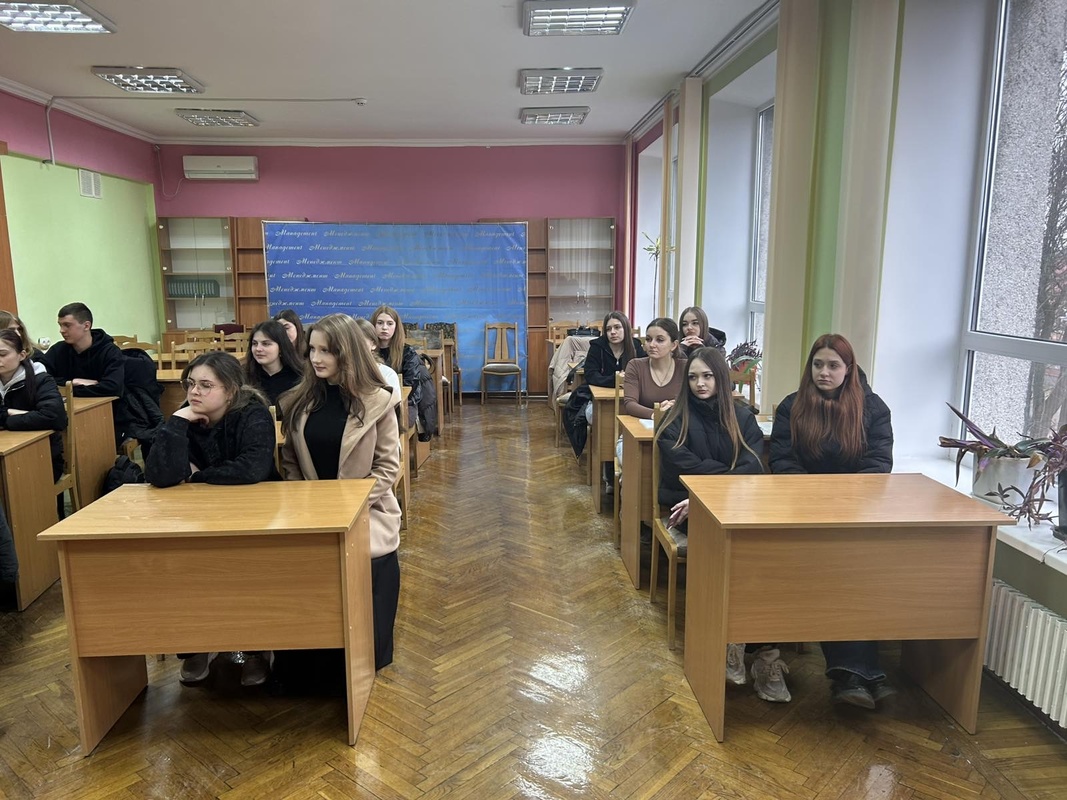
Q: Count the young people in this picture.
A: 14